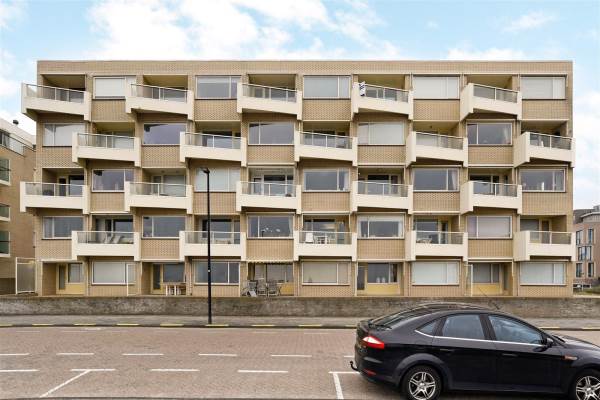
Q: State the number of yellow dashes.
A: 11